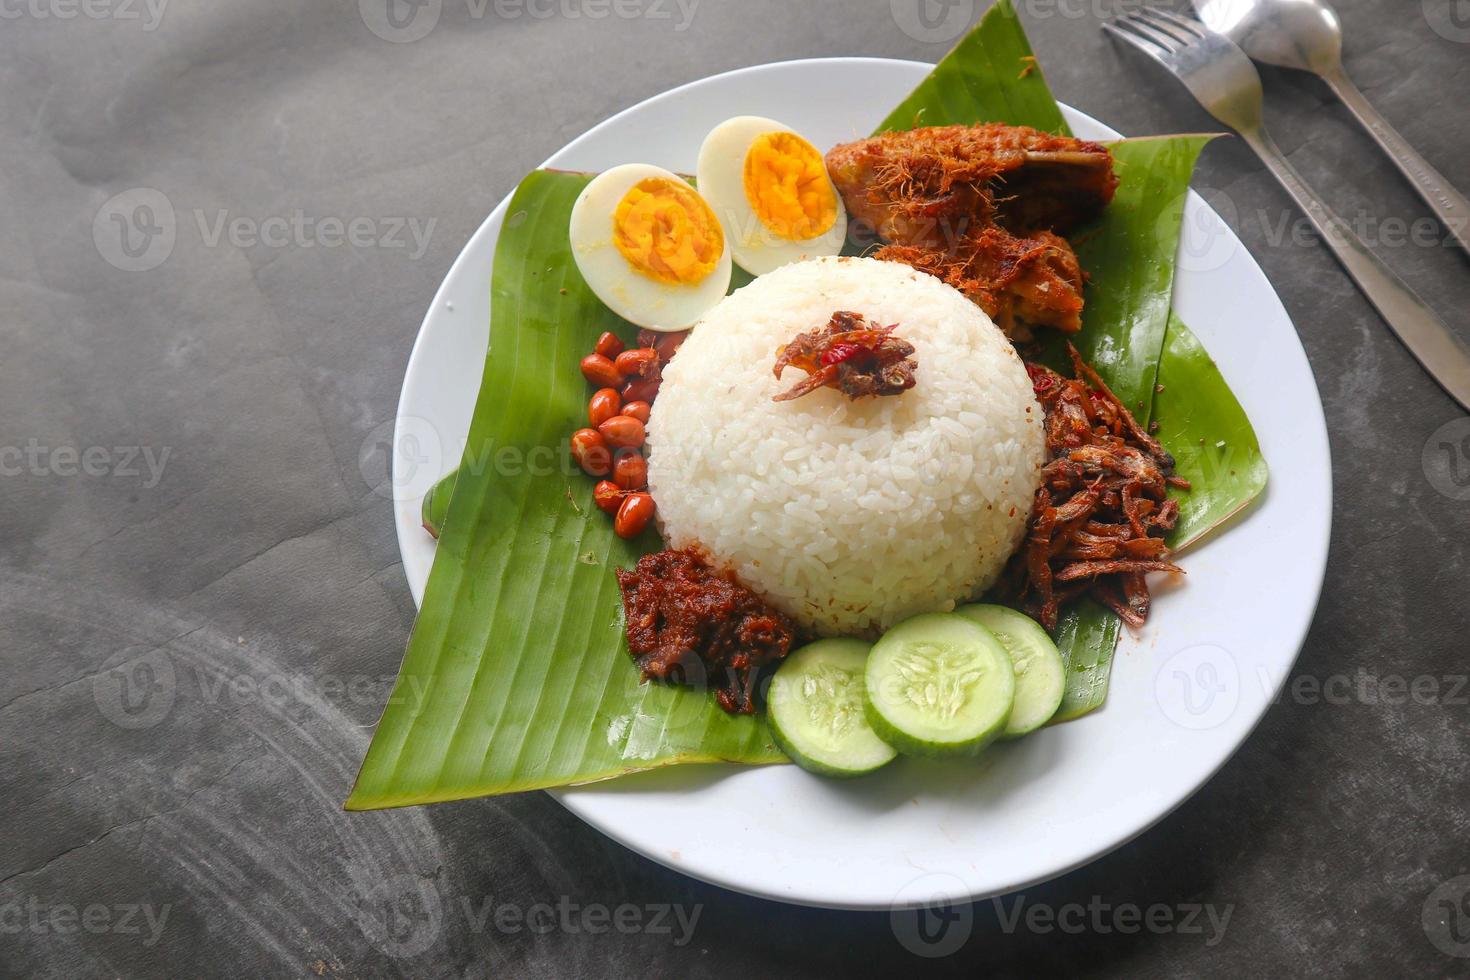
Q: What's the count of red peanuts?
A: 13